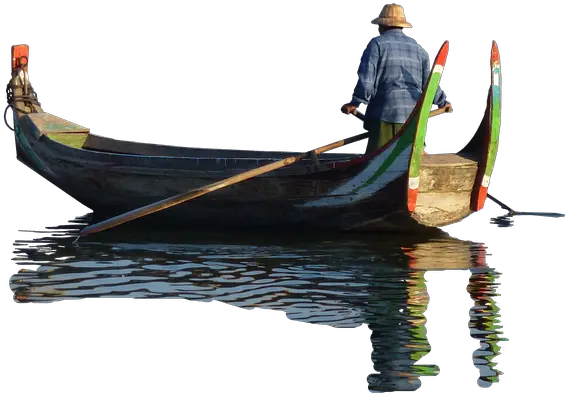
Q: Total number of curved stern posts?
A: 2